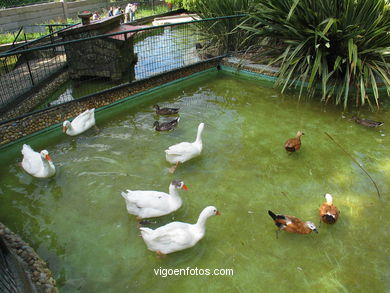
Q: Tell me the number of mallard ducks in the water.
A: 3